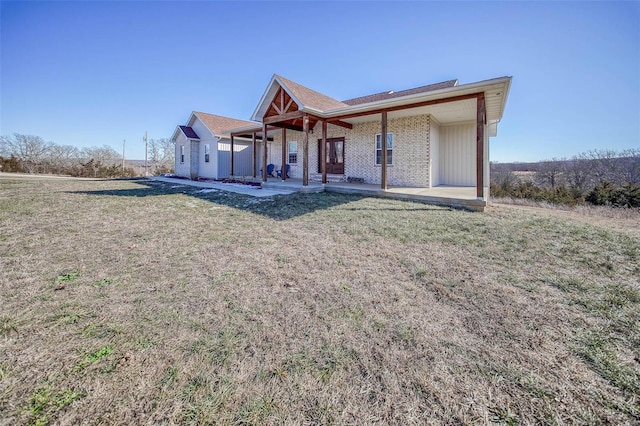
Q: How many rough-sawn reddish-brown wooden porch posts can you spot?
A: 8